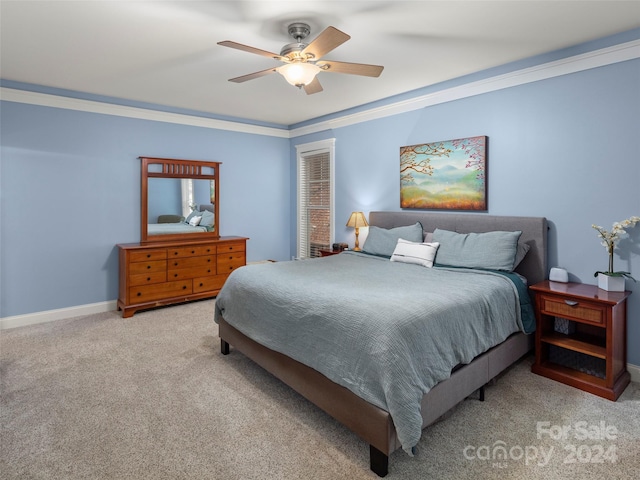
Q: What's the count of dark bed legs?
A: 3